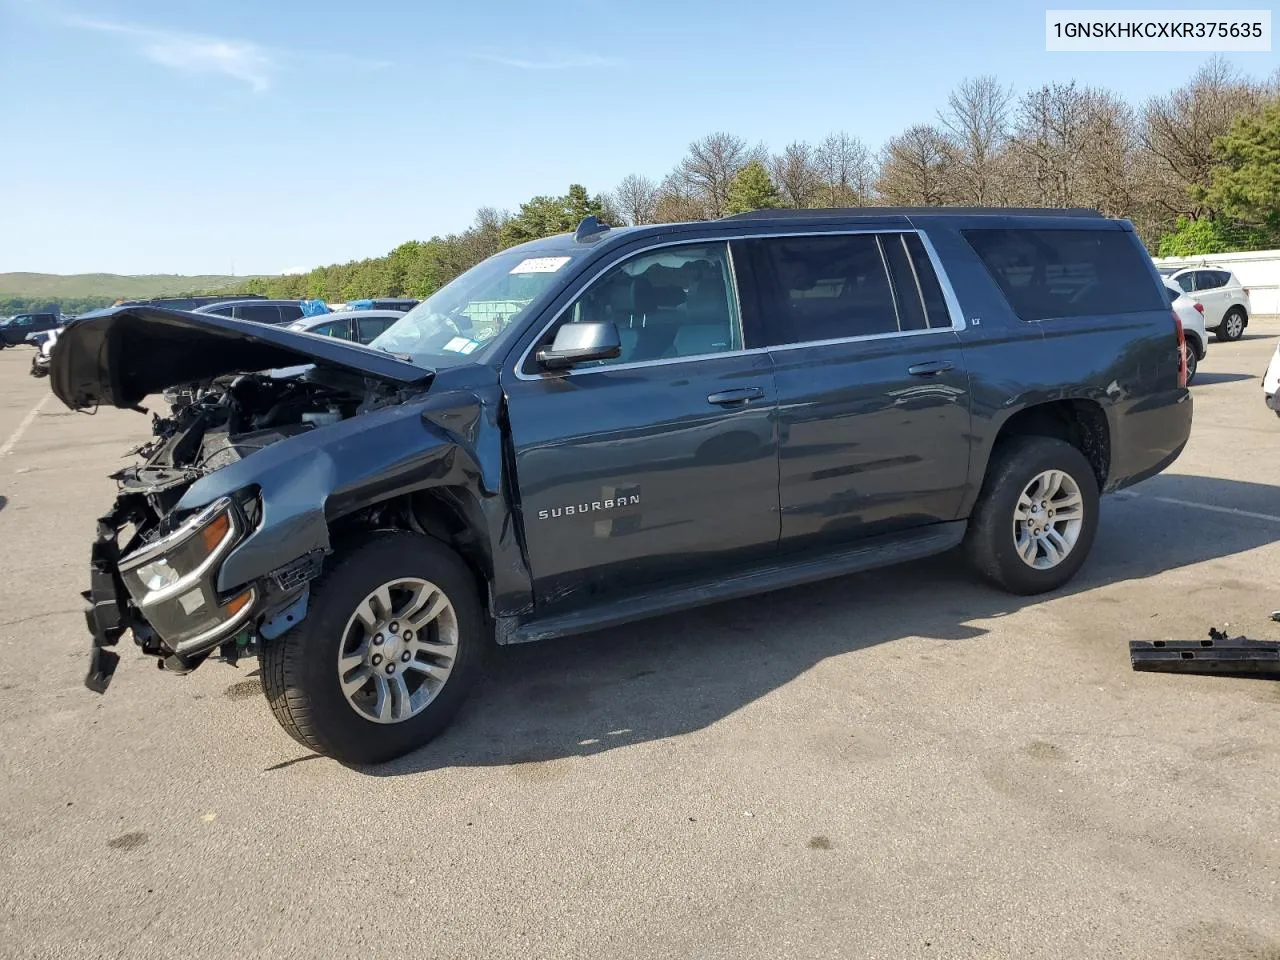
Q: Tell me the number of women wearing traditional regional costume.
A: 0